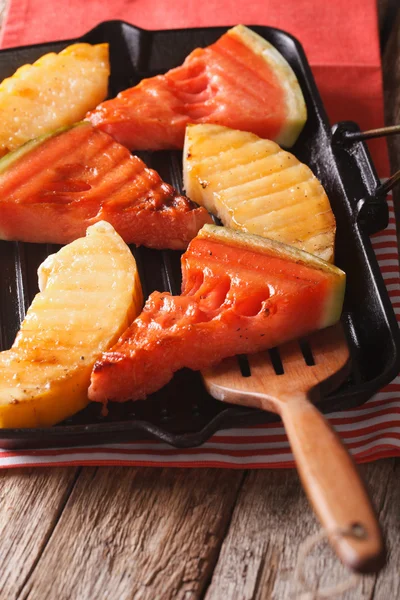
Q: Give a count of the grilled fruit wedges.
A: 6